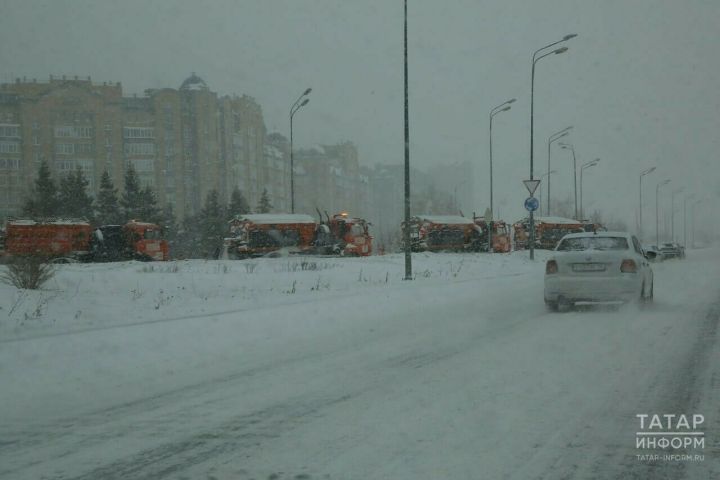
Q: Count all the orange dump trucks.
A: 4